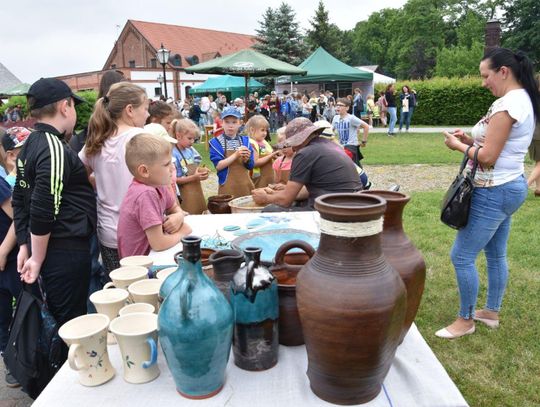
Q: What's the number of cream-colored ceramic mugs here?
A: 8